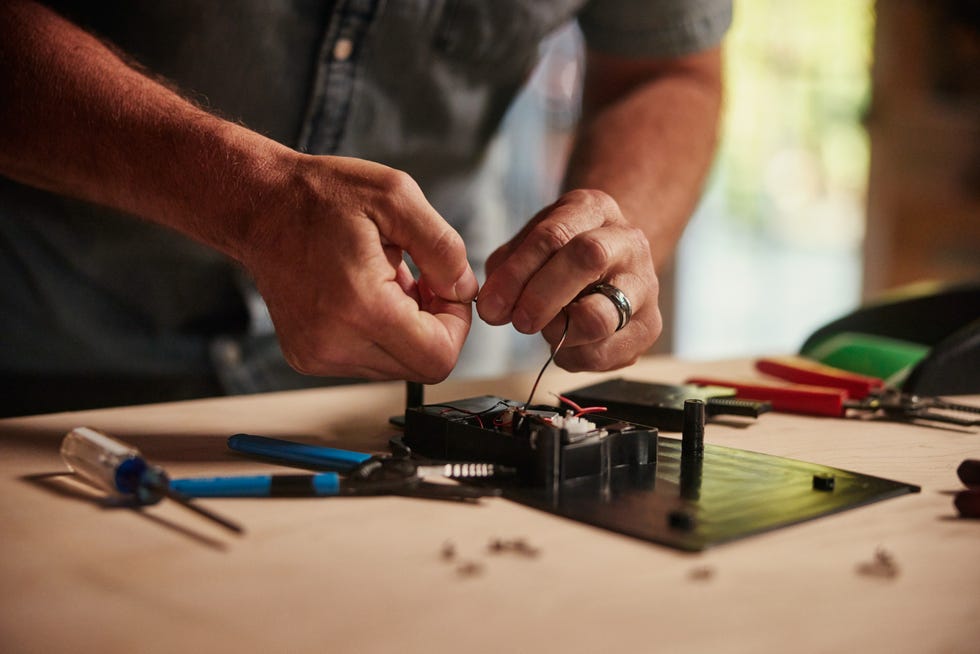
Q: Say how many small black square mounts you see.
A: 2